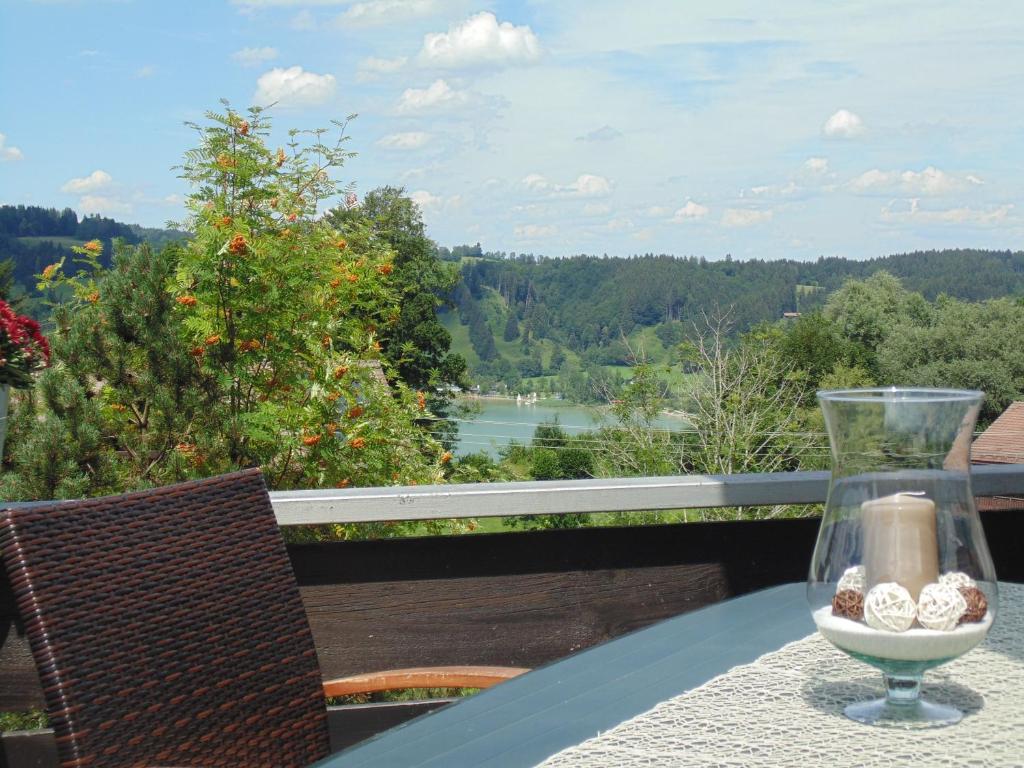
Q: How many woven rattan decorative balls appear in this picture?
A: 6